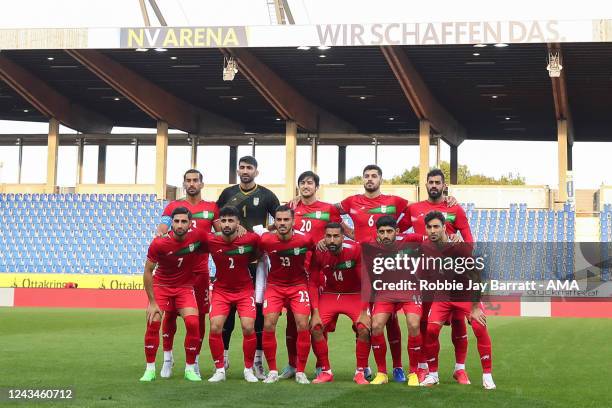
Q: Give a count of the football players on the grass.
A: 11